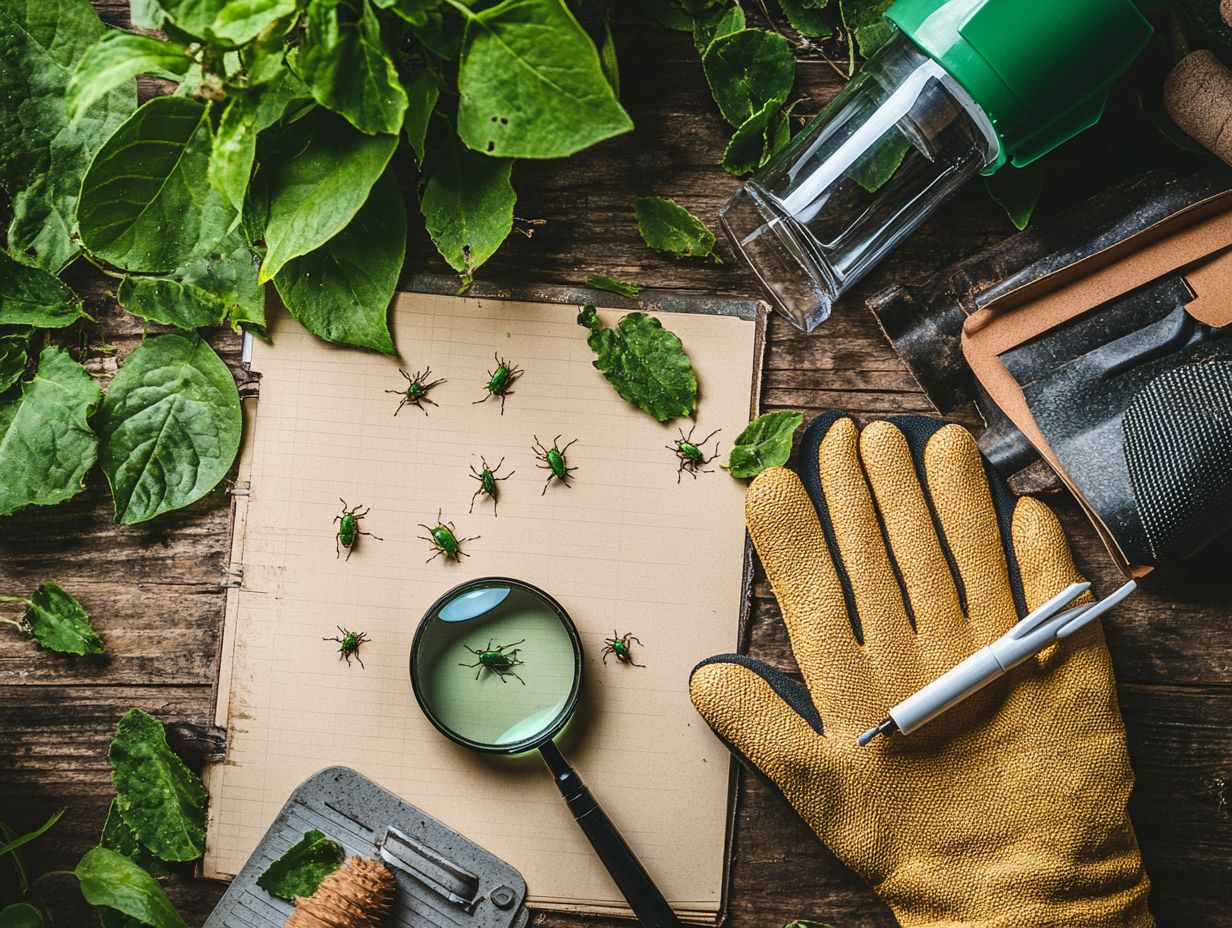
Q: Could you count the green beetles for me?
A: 10